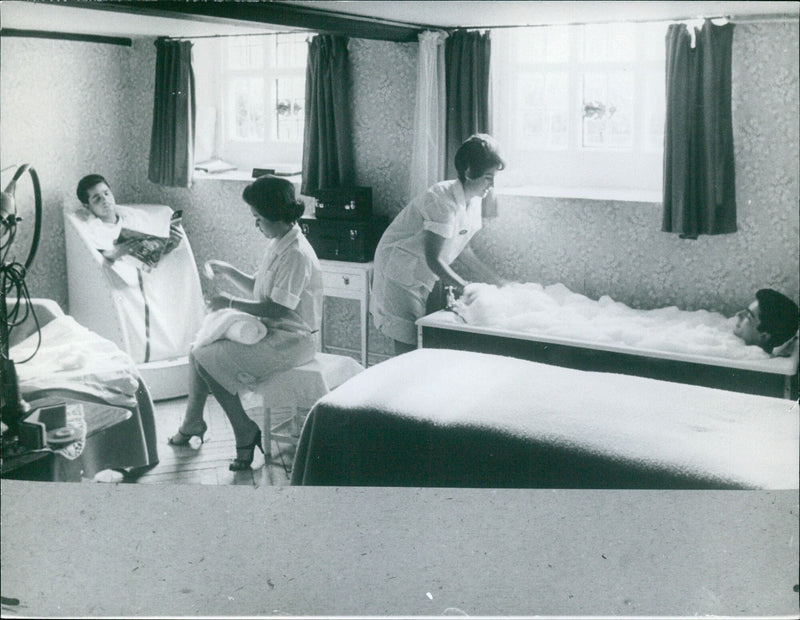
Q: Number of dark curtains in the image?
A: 4